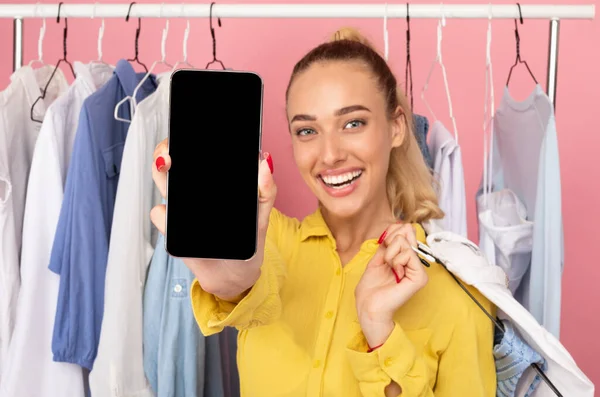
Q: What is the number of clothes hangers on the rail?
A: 12